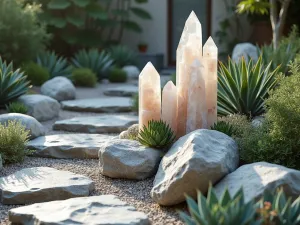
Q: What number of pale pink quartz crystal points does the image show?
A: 5